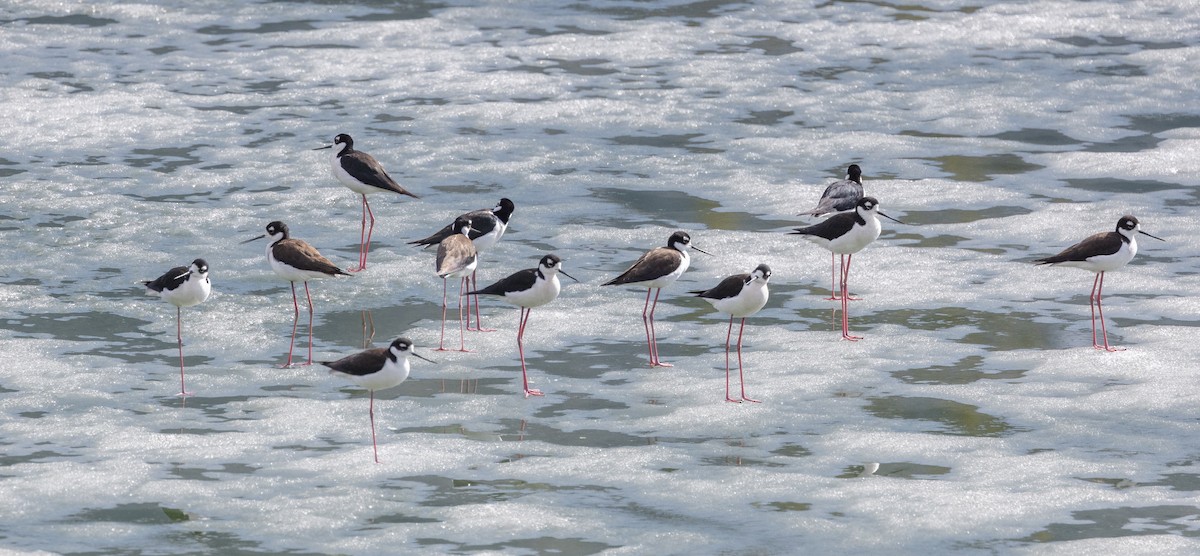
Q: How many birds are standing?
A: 12